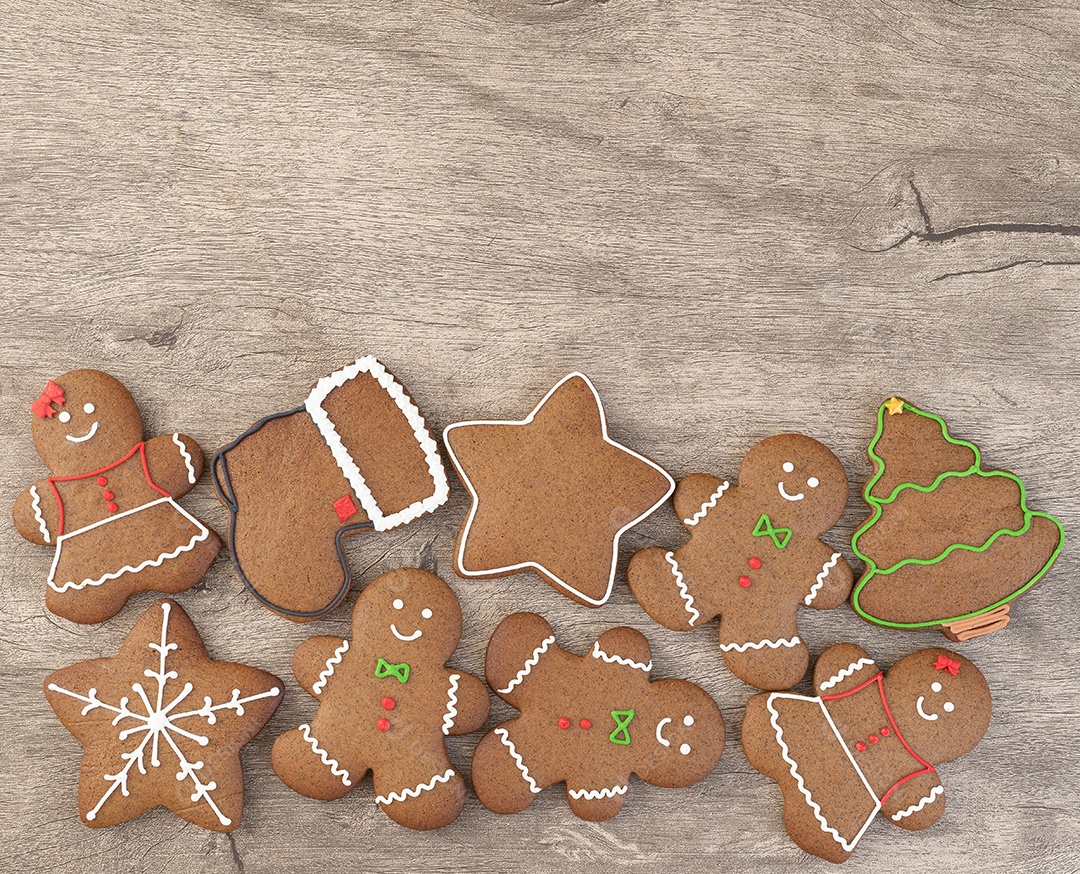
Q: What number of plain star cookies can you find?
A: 1